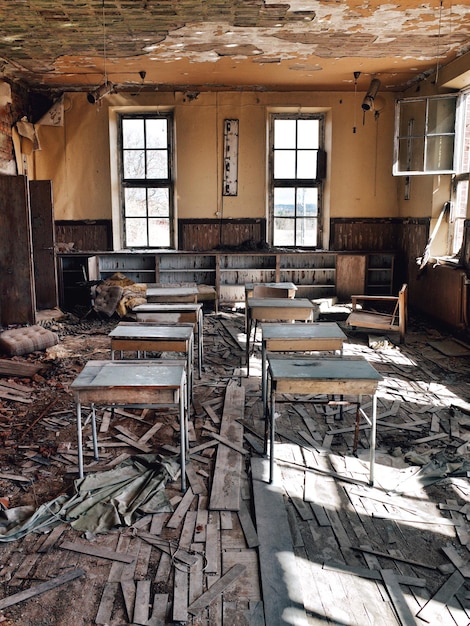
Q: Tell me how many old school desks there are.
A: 8